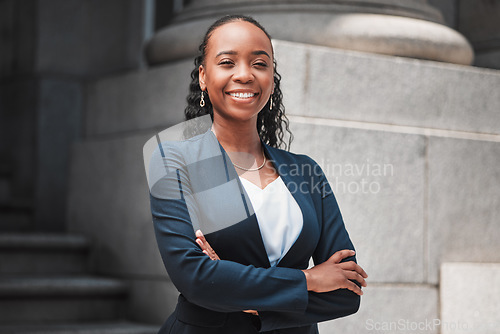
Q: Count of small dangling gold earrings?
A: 2